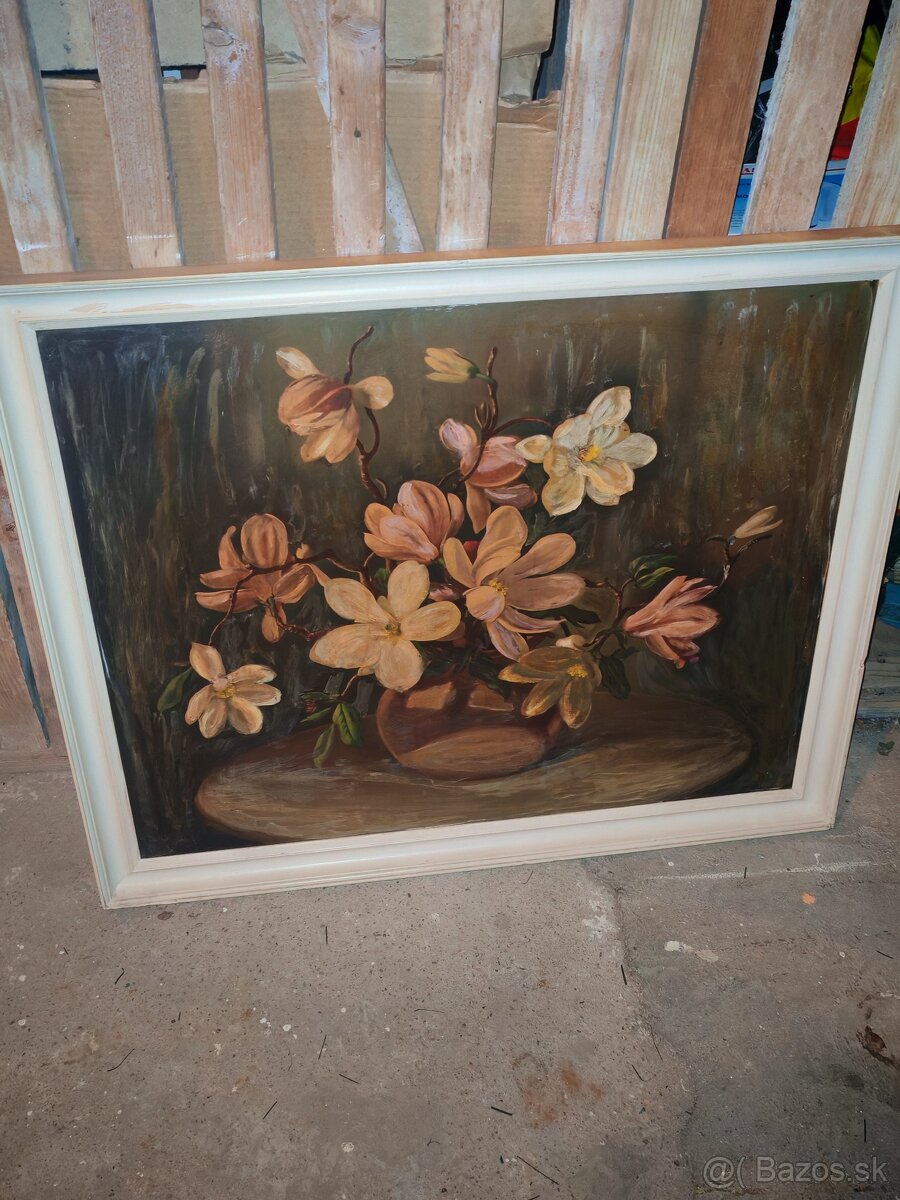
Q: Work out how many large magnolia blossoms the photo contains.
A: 10